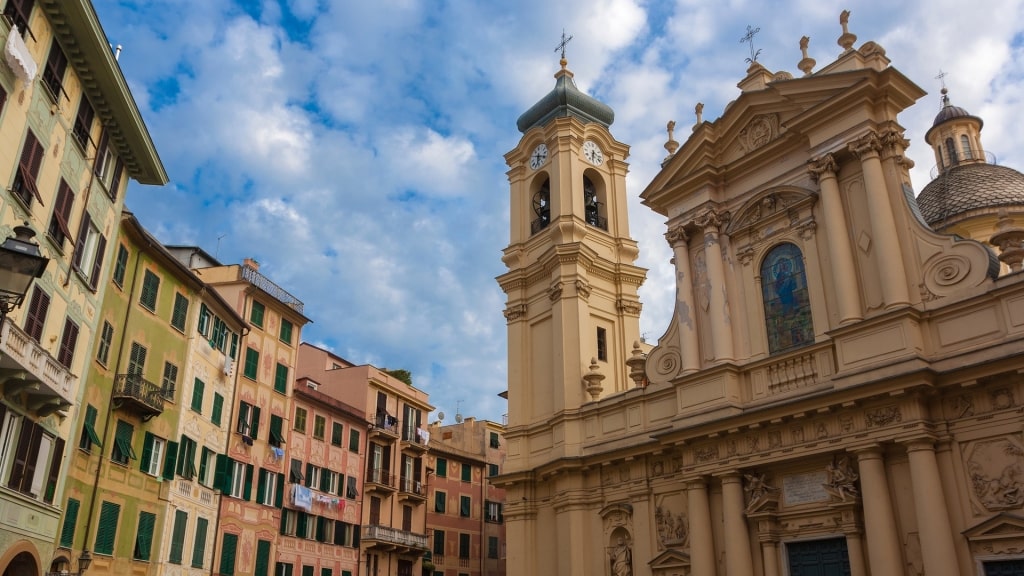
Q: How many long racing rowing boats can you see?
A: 0